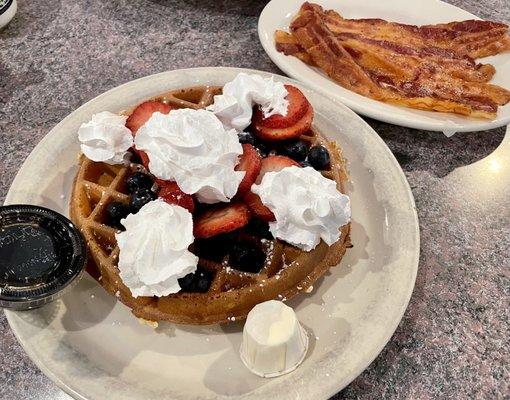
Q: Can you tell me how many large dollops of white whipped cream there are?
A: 5